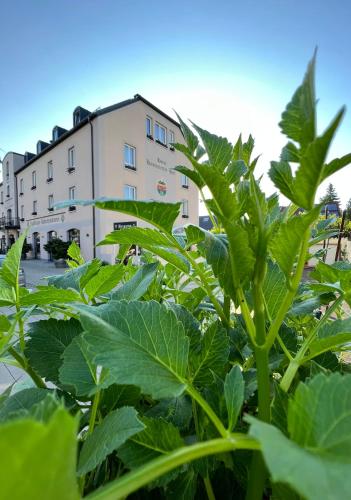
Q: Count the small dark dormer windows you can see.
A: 4